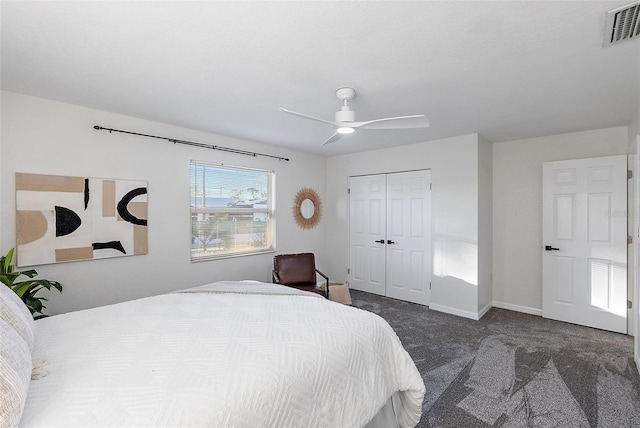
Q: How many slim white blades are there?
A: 3